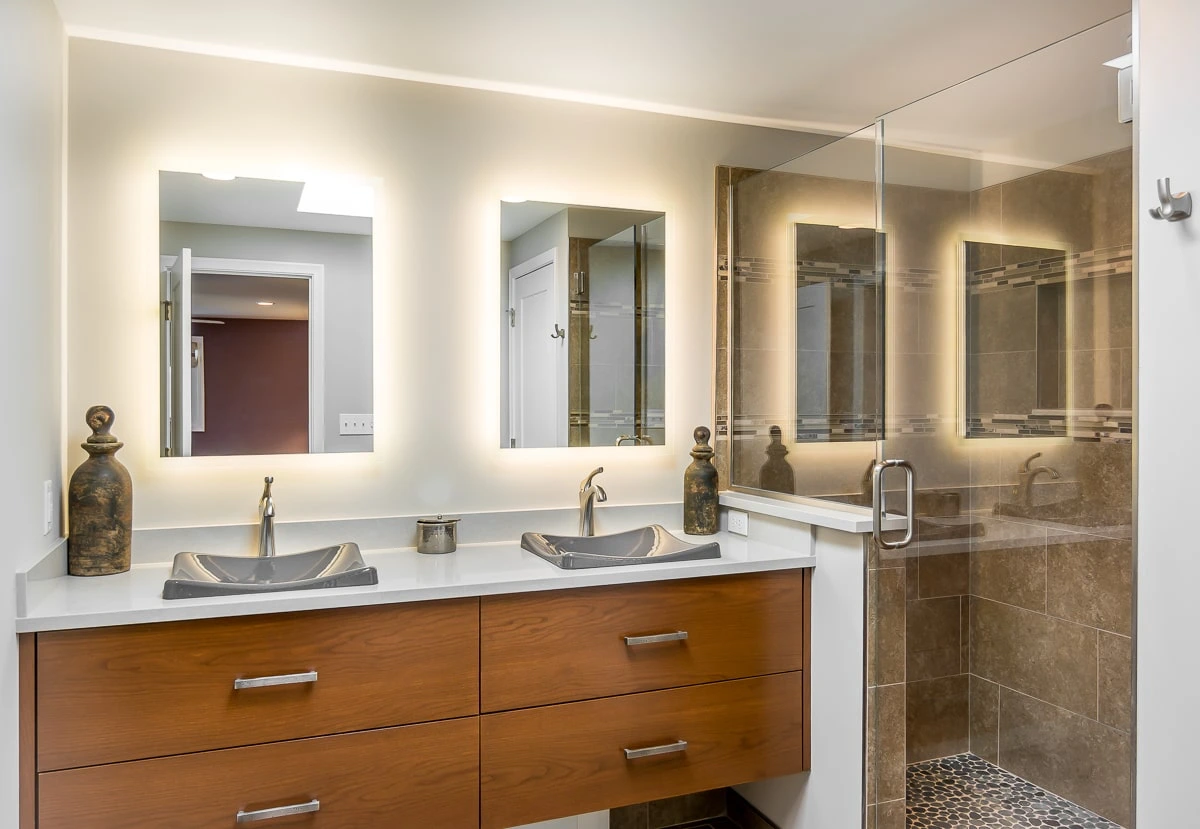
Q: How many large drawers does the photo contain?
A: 4